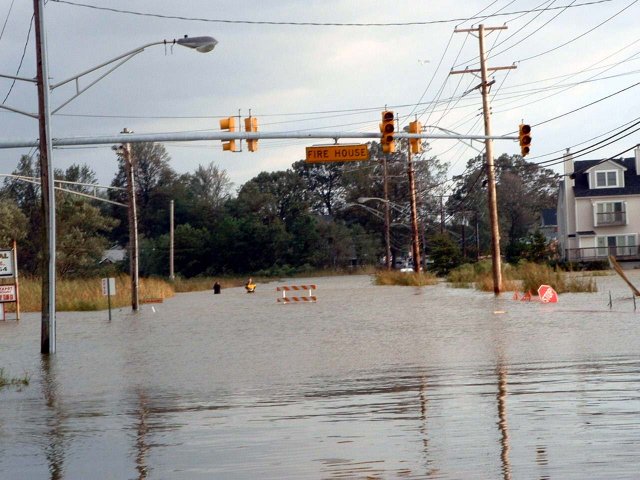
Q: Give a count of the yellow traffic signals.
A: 5